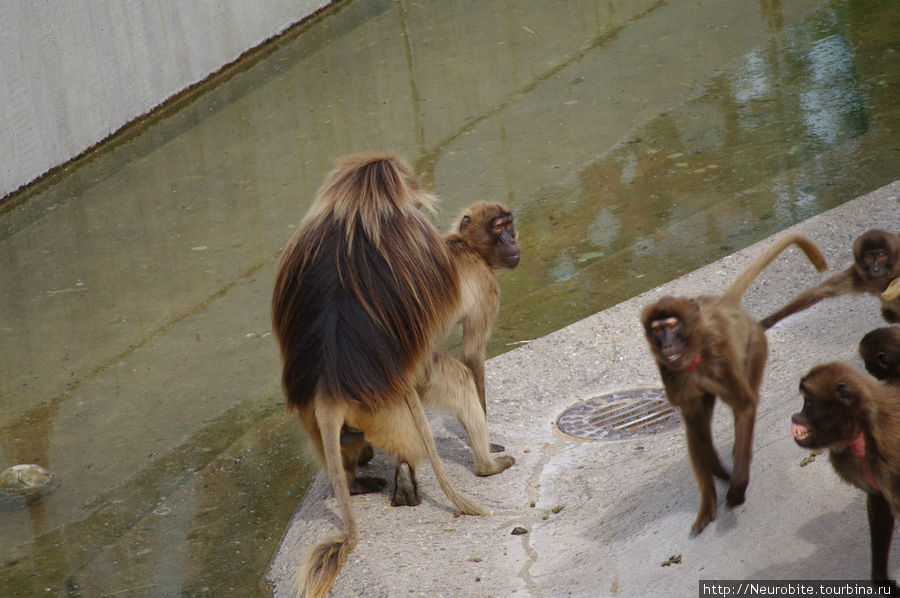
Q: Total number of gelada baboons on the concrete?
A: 6